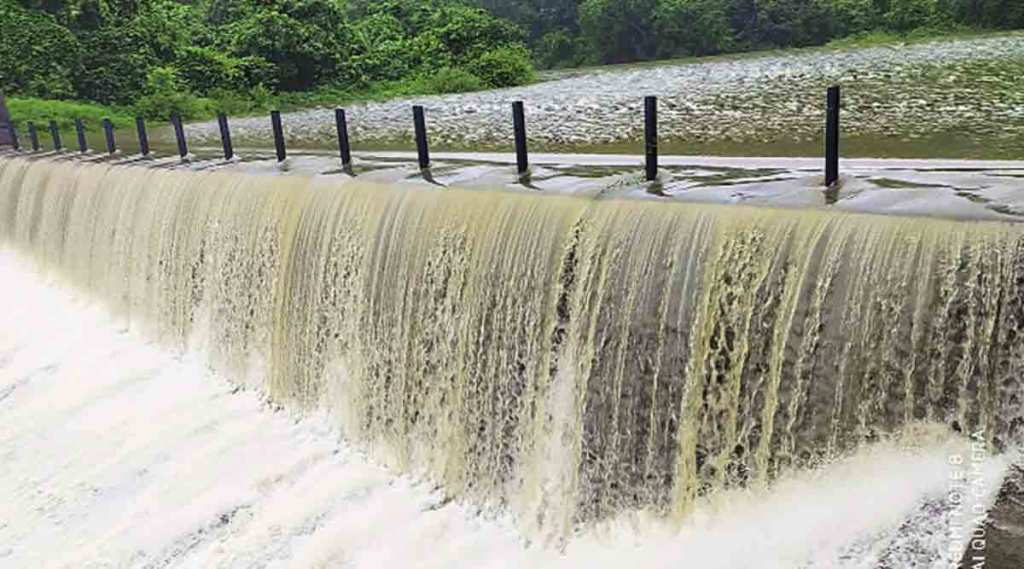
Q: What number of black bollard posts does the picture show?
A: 14